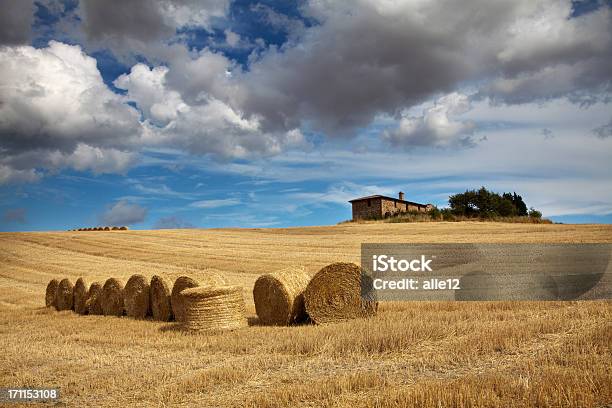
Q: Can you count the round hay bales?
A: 11